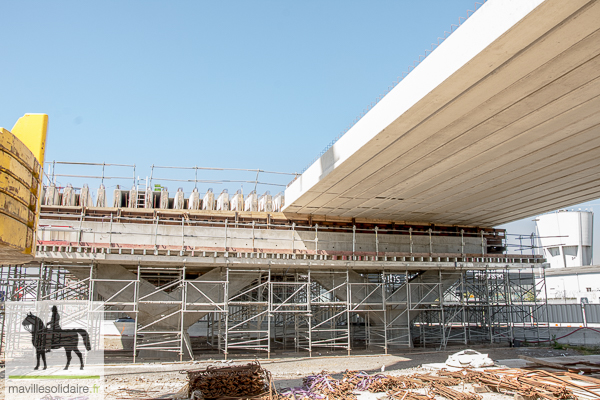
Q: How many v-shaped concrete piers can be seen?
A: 2